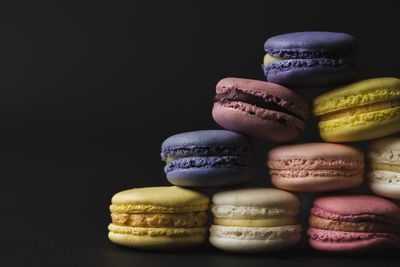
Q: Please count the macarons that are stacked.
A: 9